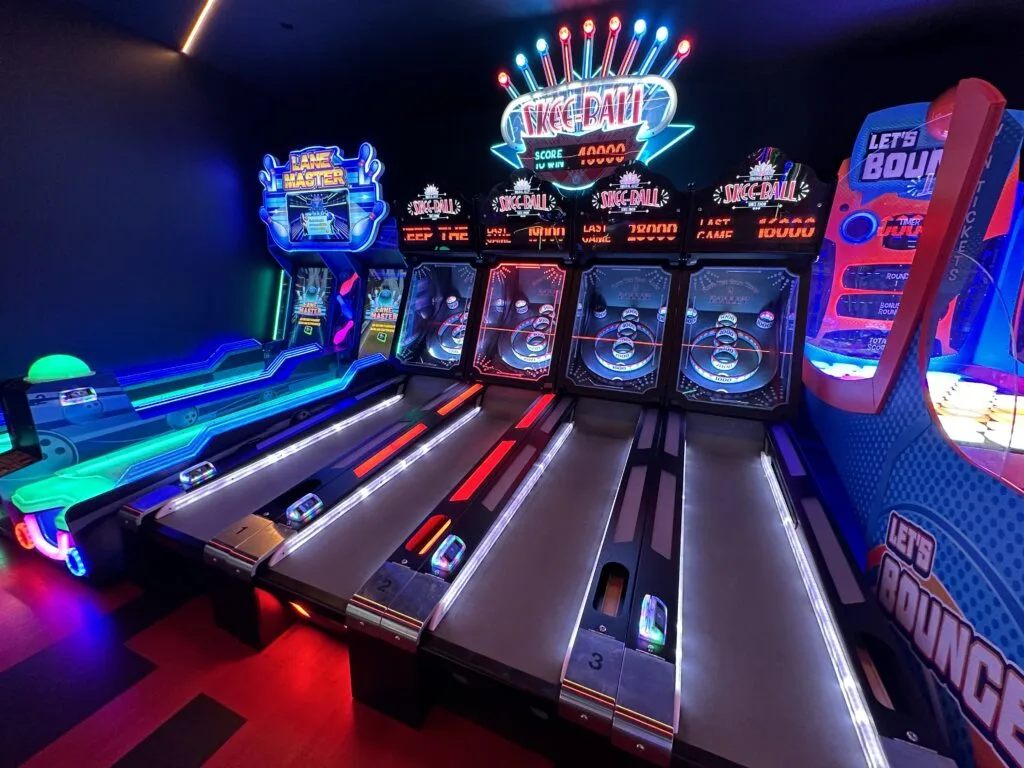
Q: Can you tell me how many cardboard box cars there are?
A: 0